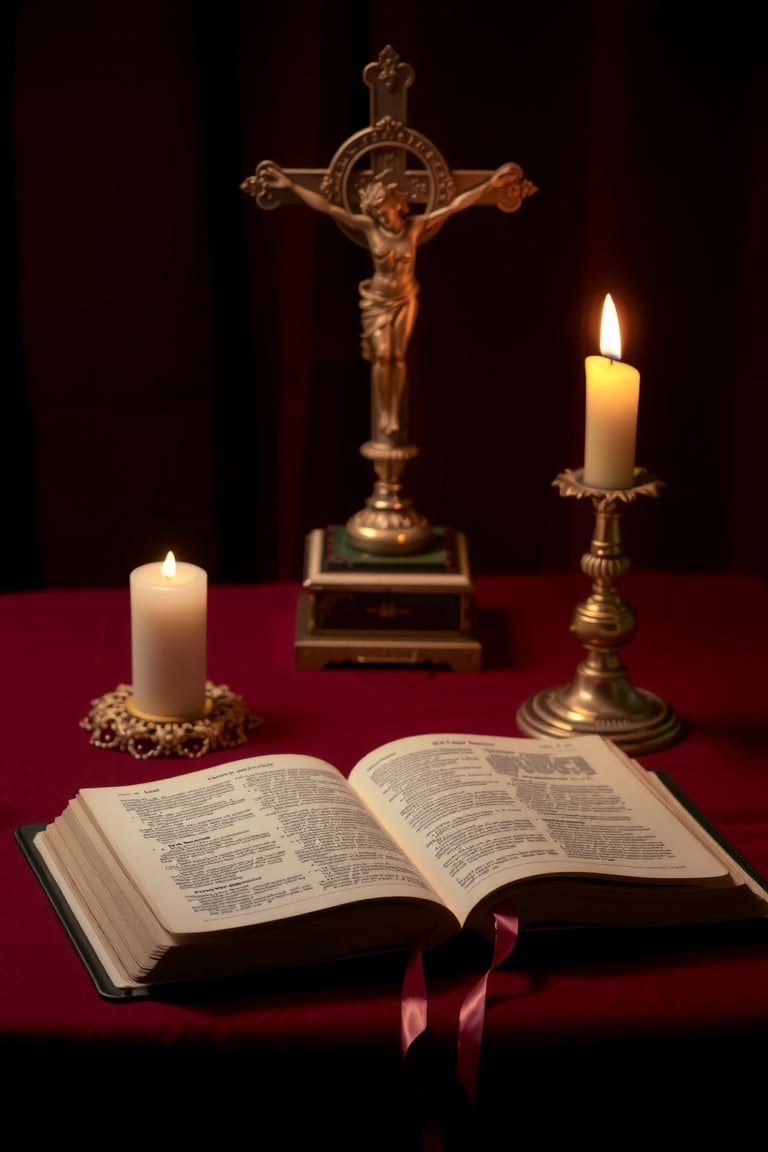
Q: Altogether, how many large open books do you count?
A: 1